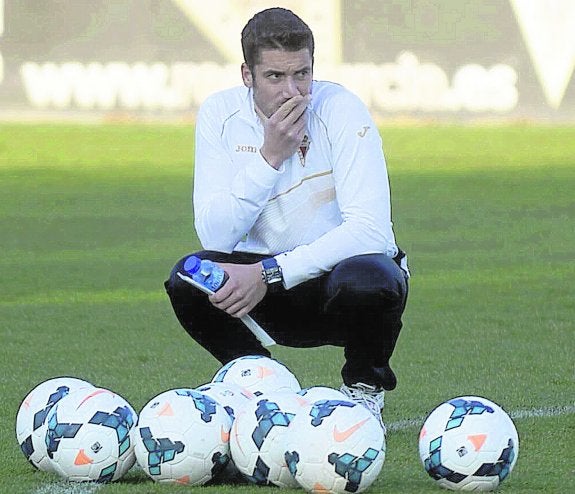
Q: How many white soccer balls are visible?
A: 9